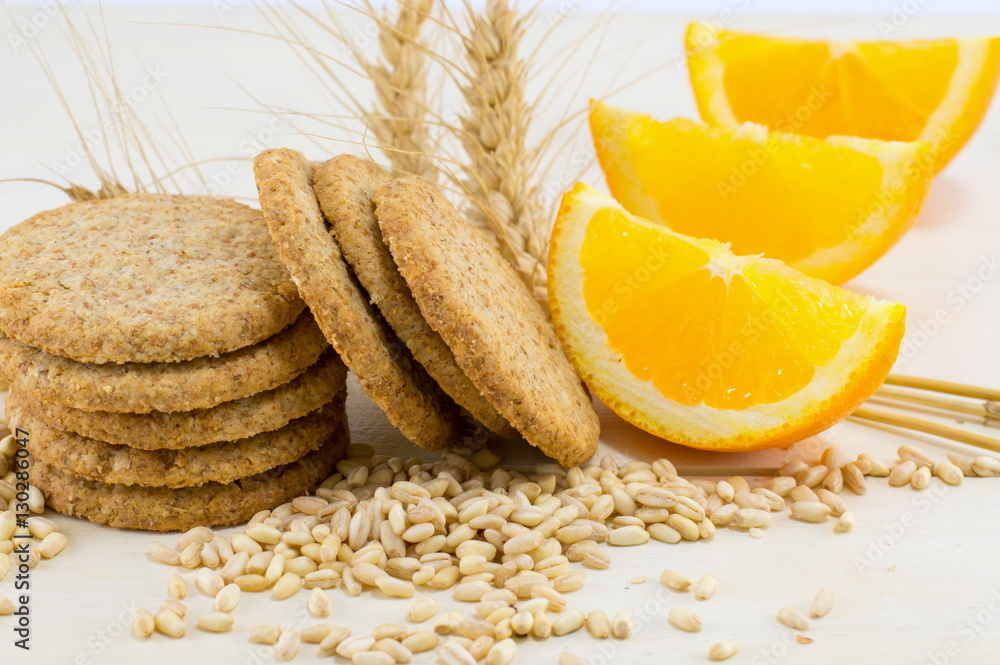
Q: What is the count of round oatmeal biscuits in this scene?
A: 8